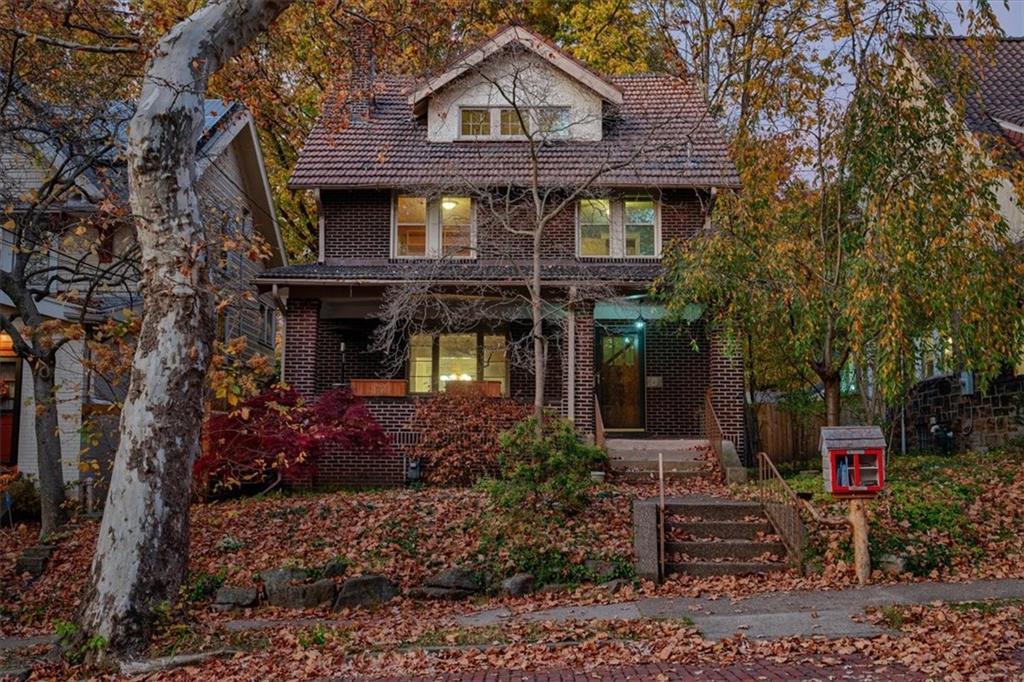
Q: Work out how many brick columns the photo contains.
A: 3